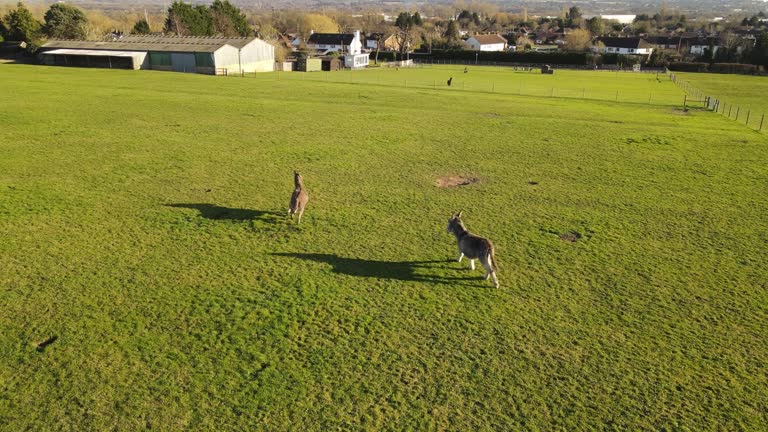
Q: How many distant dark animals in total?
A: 1